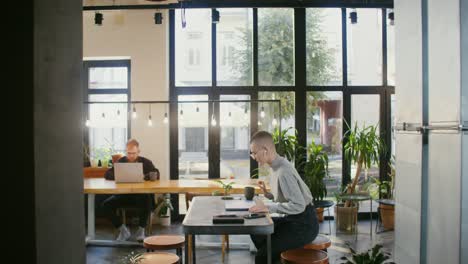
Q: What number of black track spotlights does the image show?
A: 5